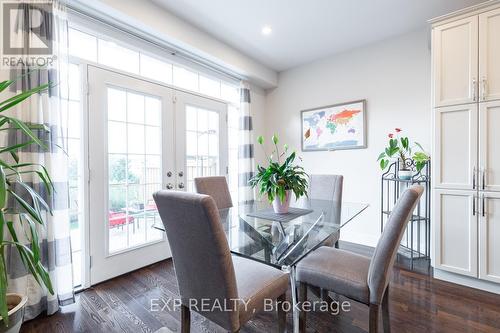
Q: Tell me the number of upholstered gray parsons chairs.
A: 4